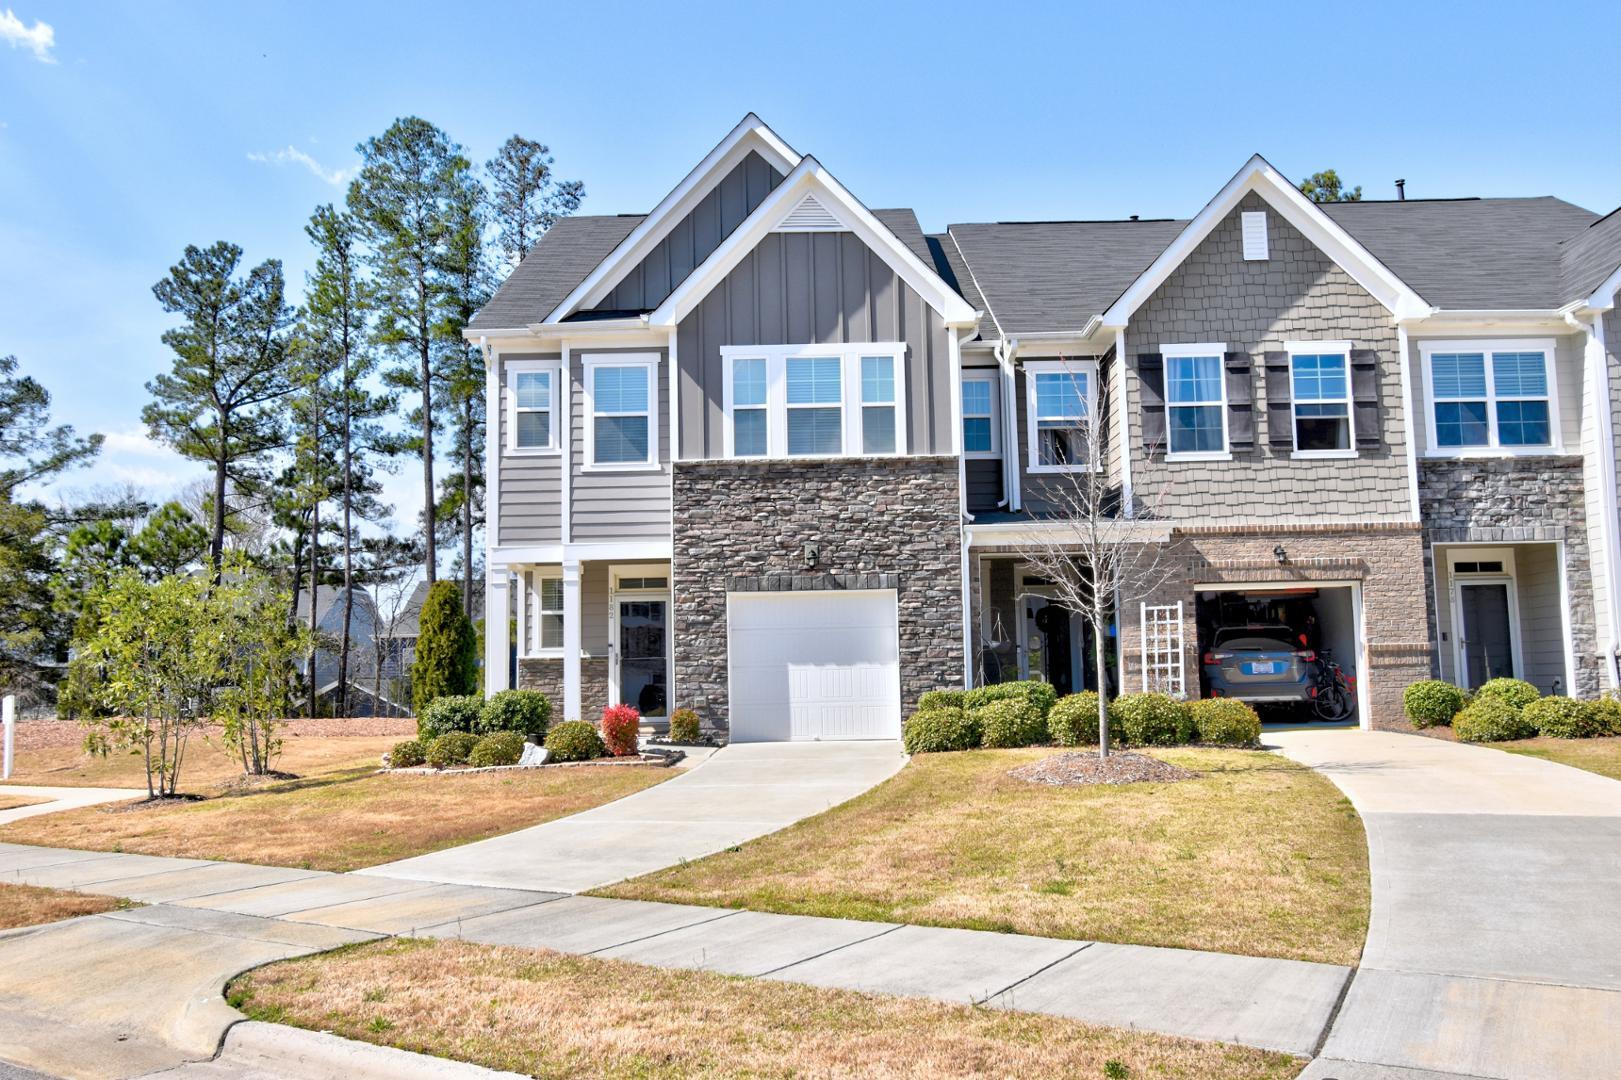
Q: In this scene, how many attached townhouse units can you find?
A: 3